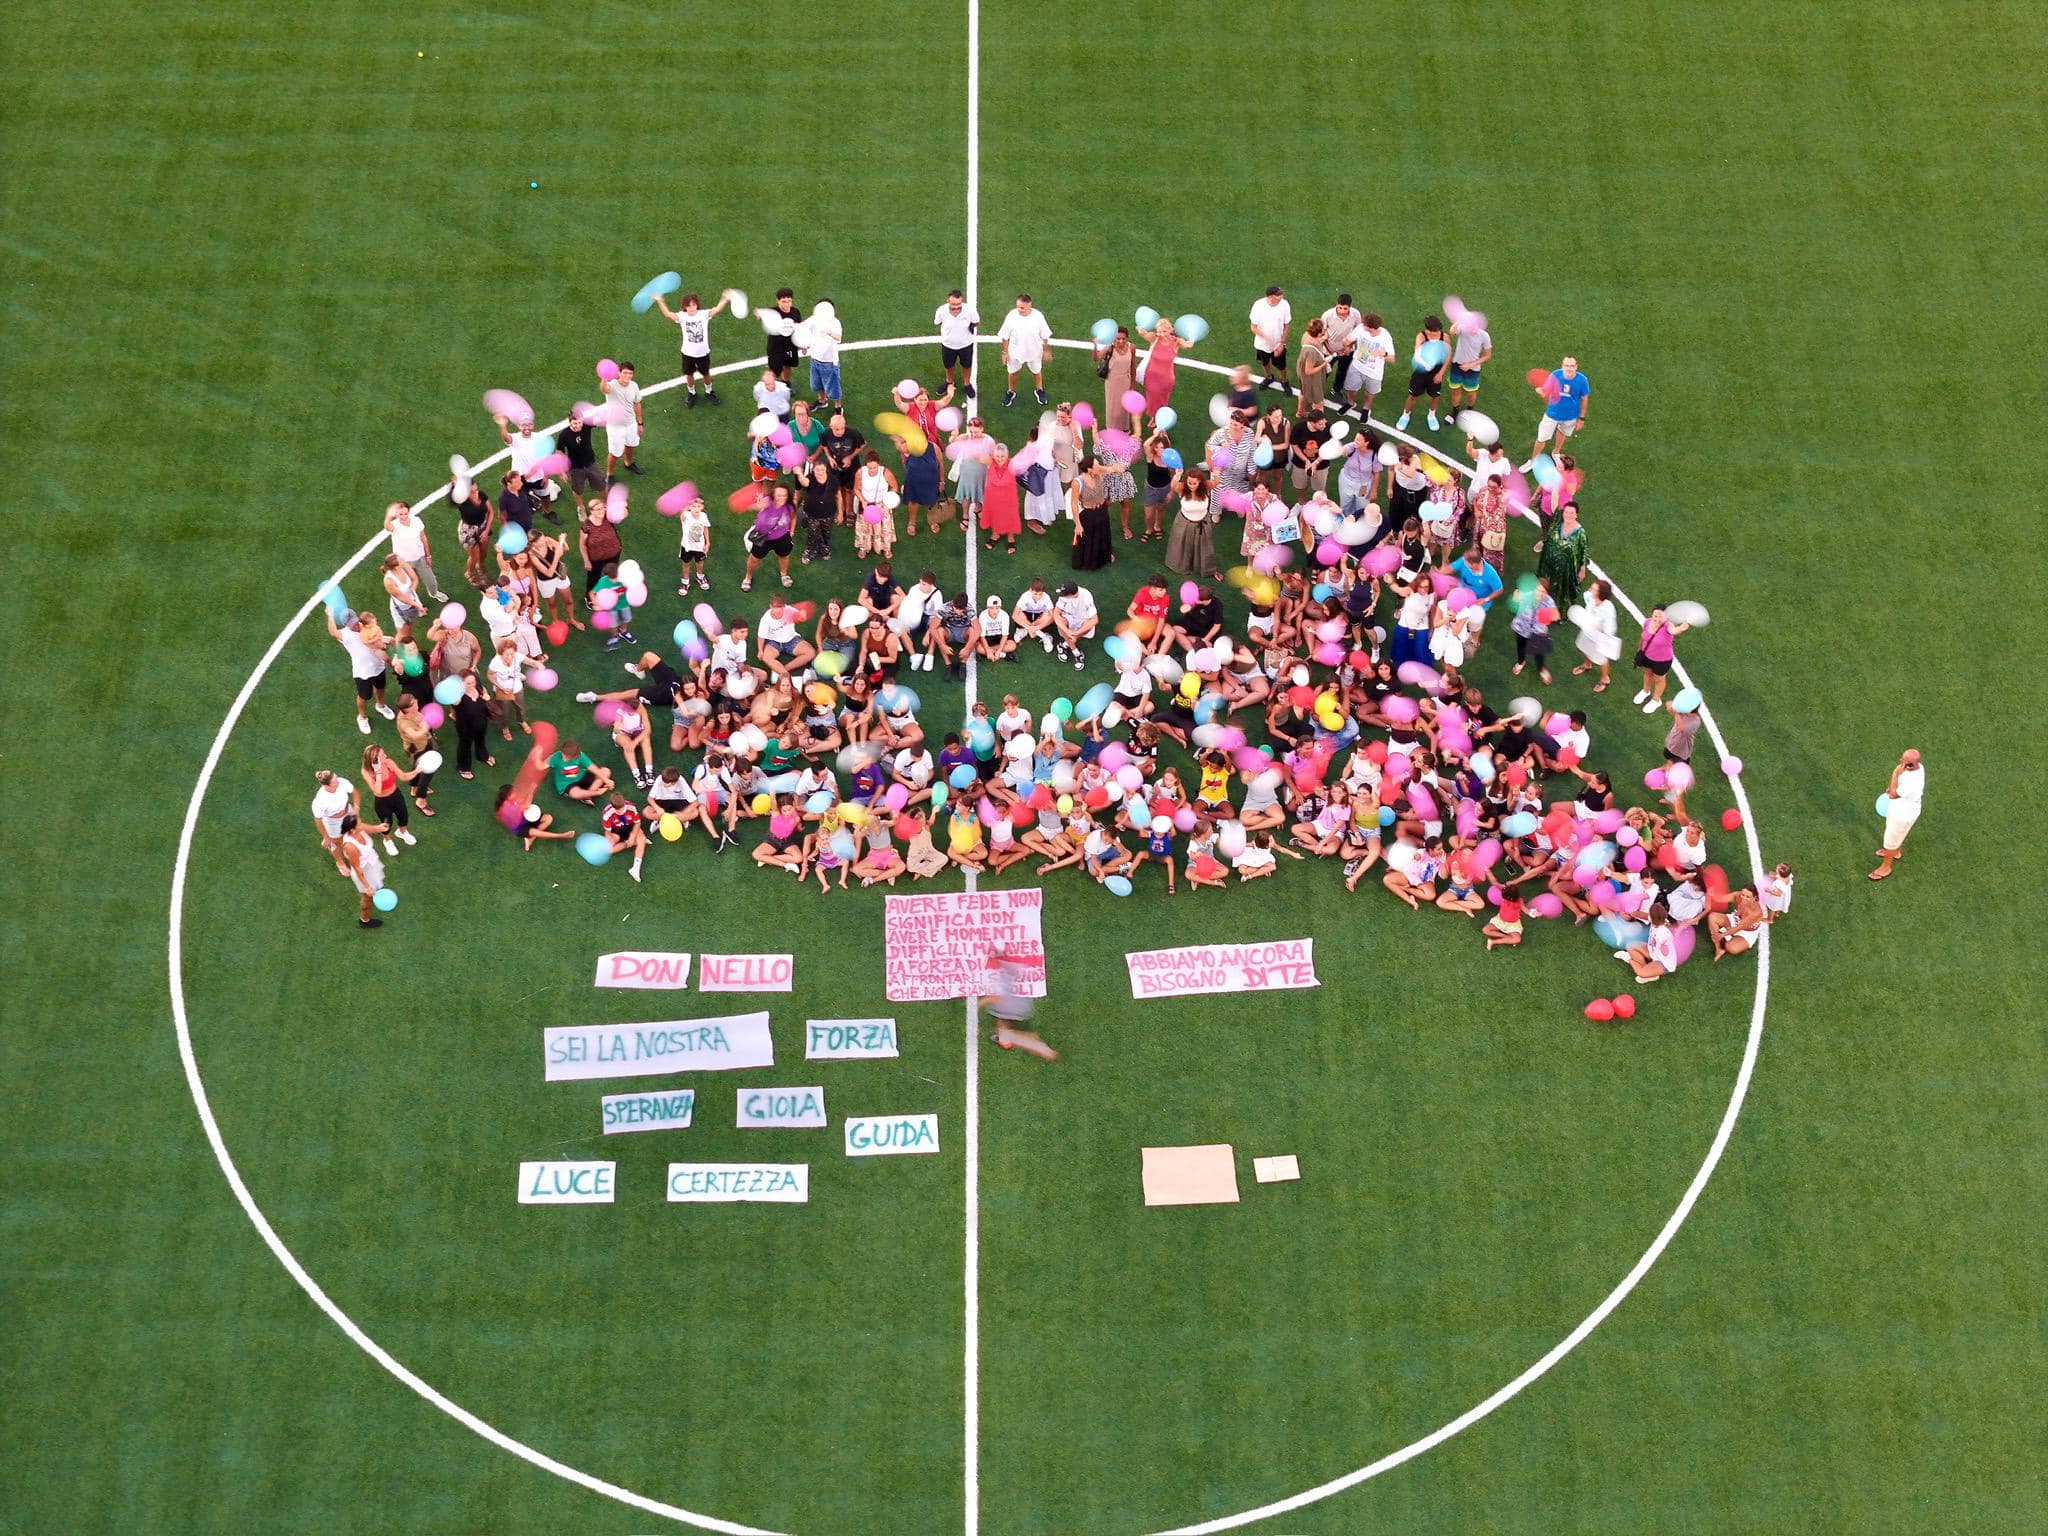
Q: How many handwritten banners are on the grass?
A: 11